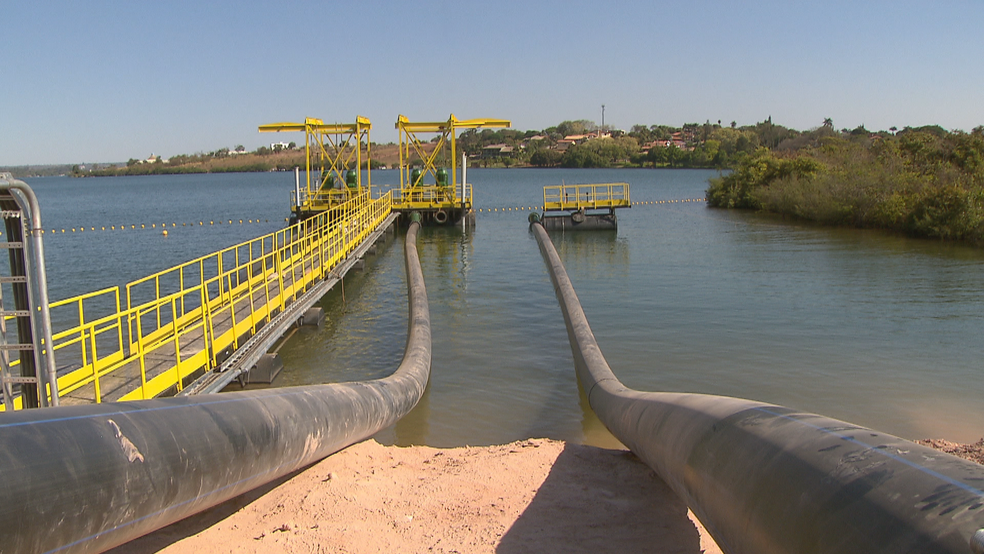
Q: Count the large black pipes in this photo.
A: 2